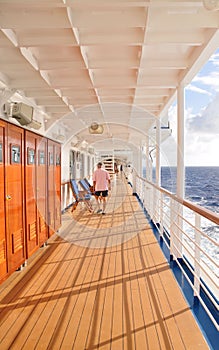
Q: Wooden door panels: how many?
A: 6